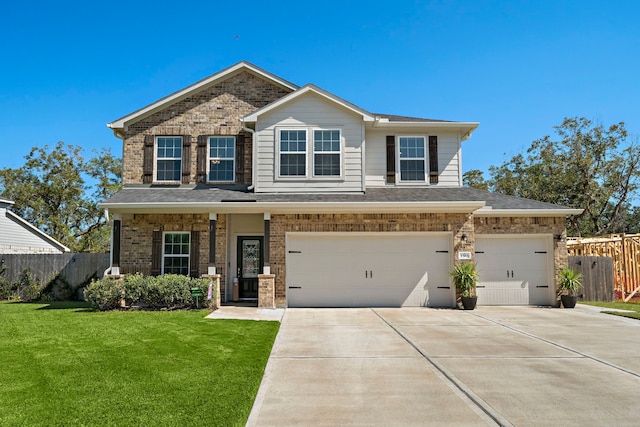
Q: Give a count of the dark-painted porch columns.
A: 3